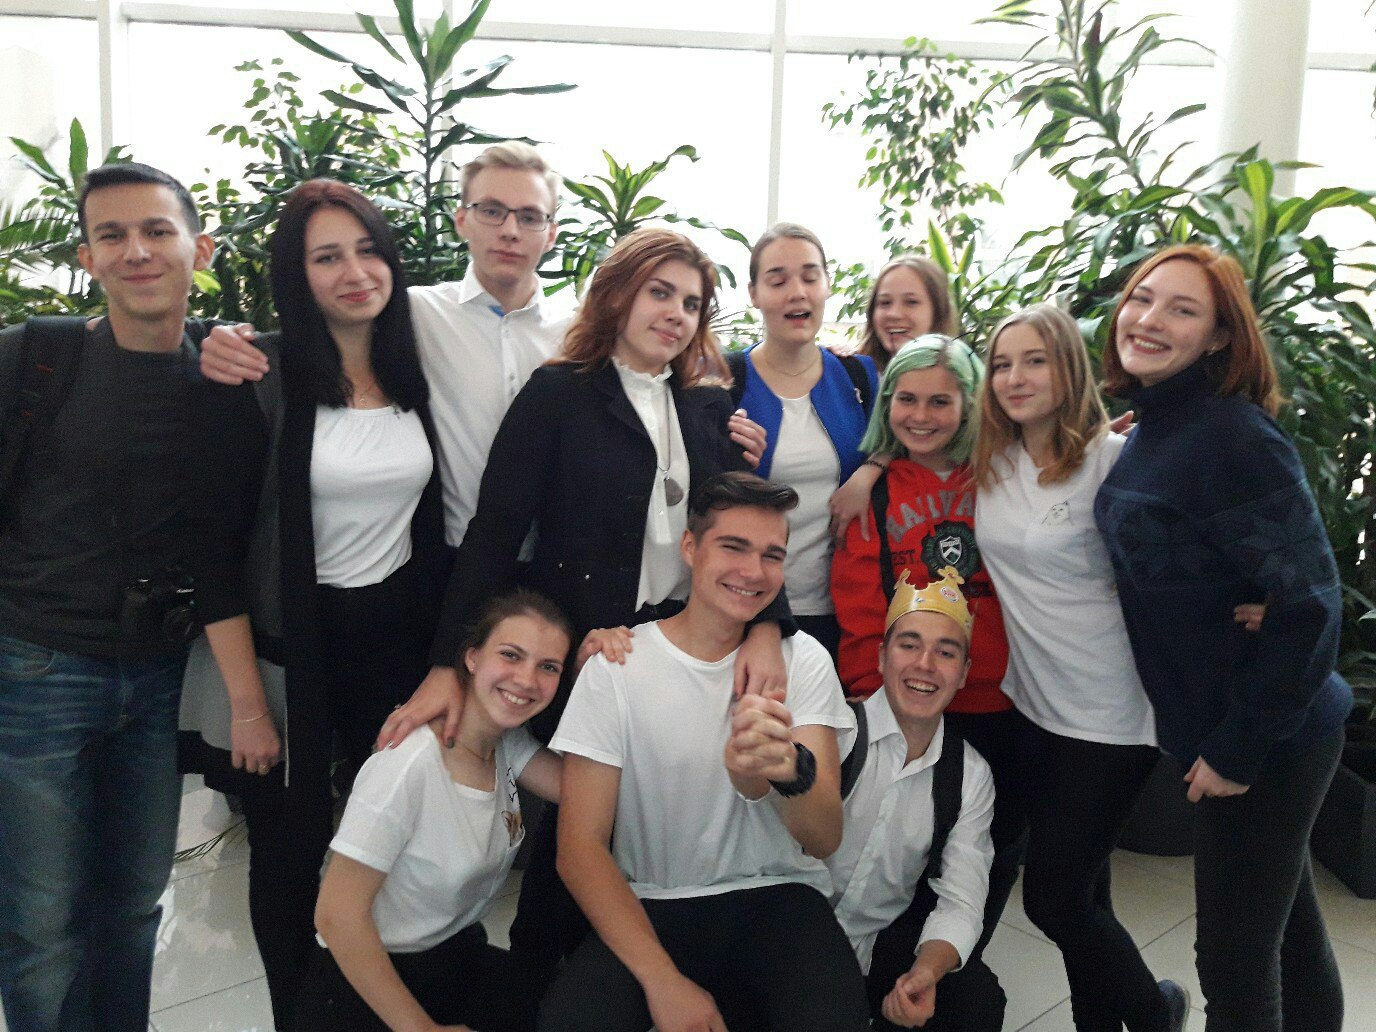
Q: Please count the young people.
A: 12